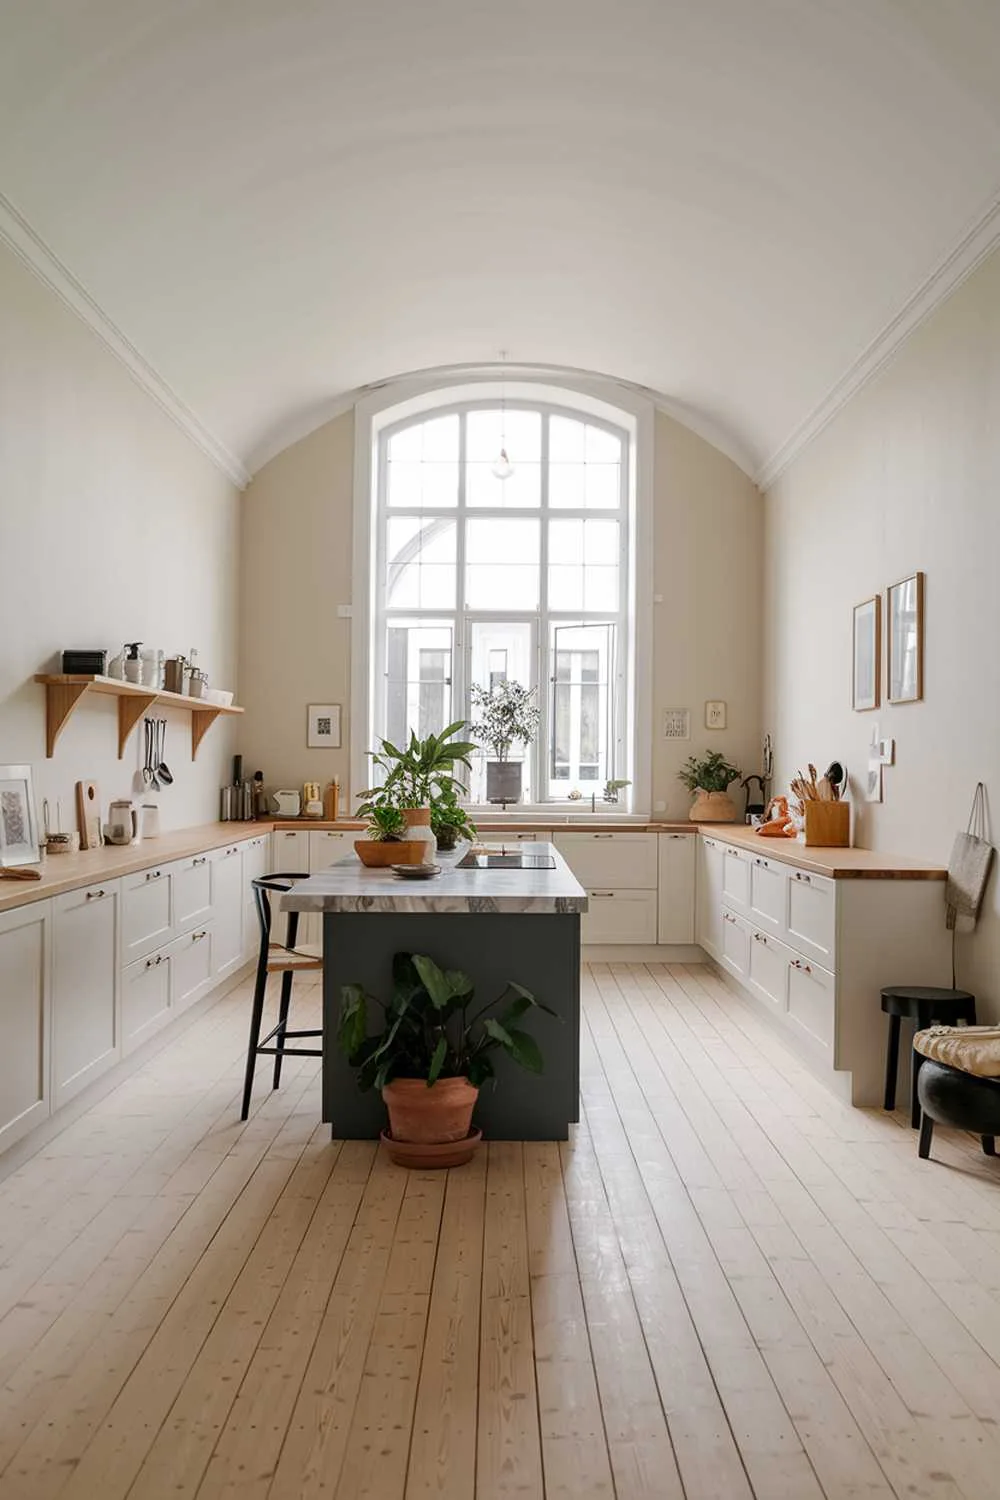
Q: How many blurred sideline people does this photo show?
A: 0